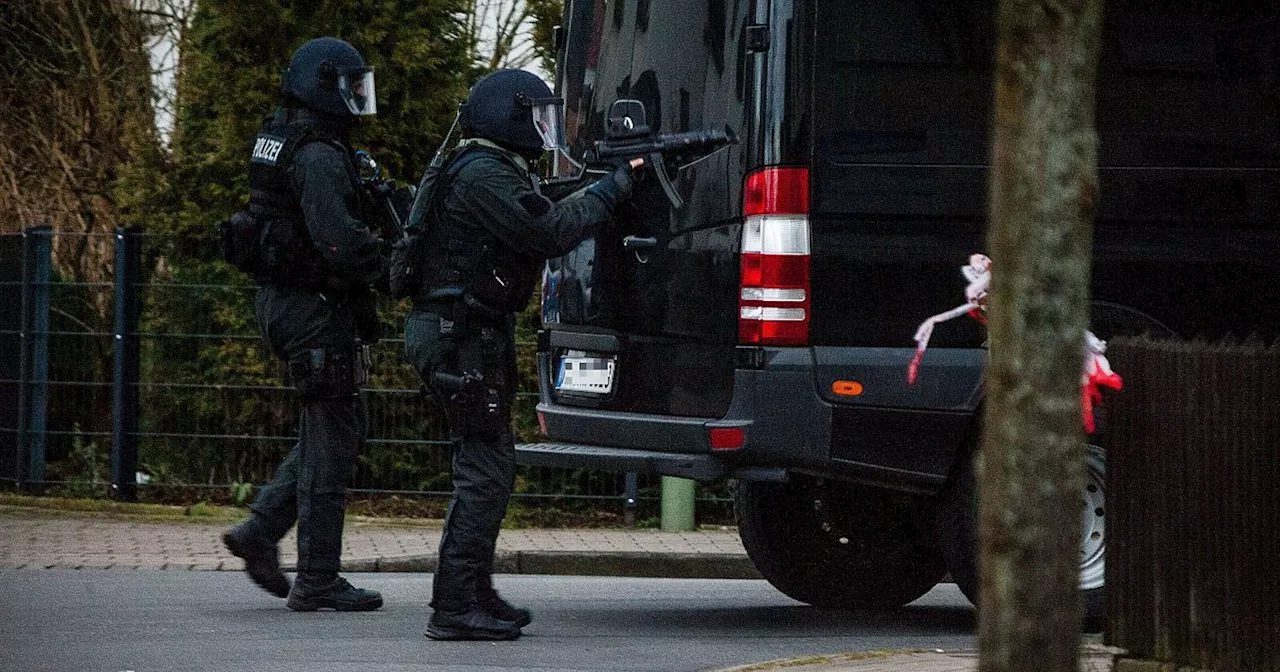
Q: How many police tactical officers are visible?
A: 2